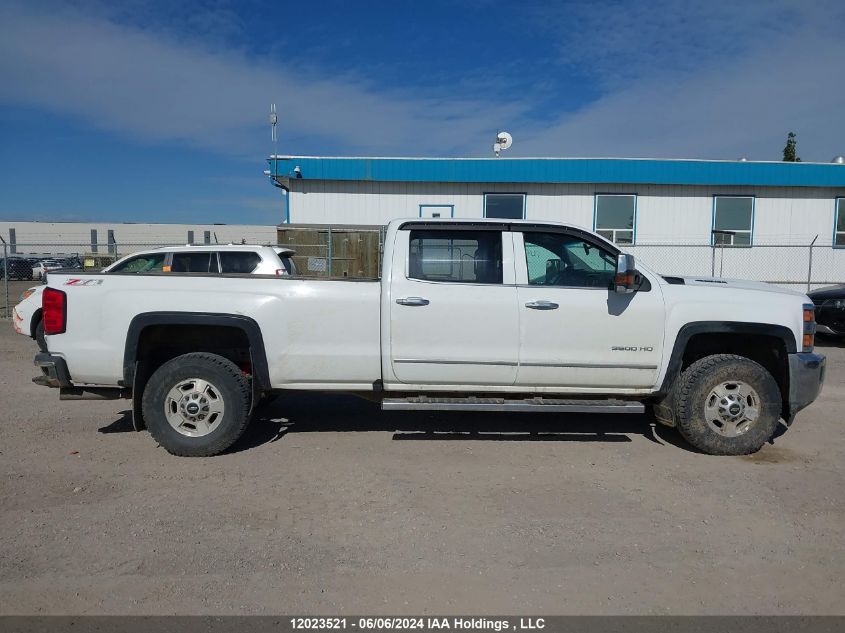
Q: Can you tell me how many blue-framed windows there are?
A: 4